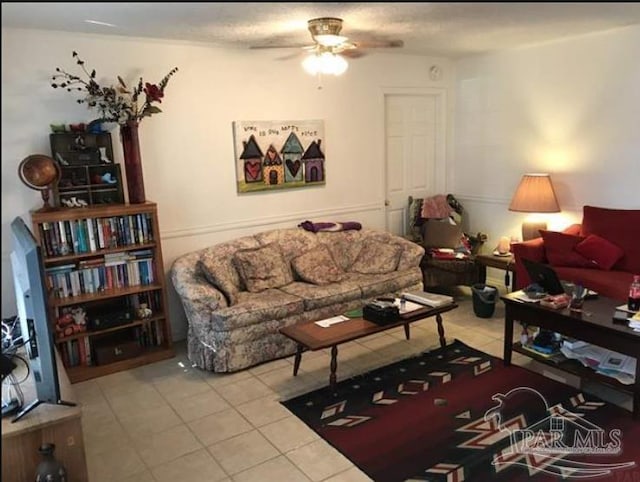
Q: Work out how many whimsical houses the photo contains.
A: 4